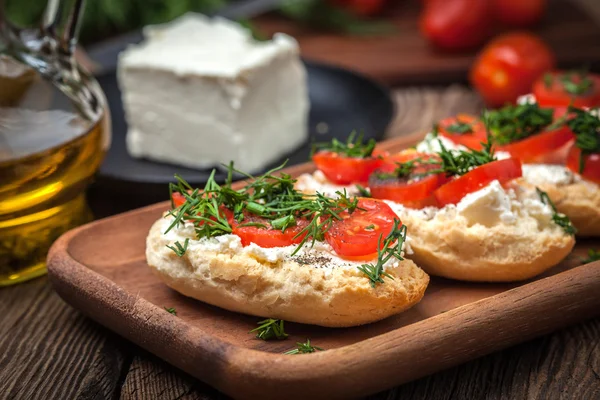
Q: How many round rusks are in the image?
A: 3